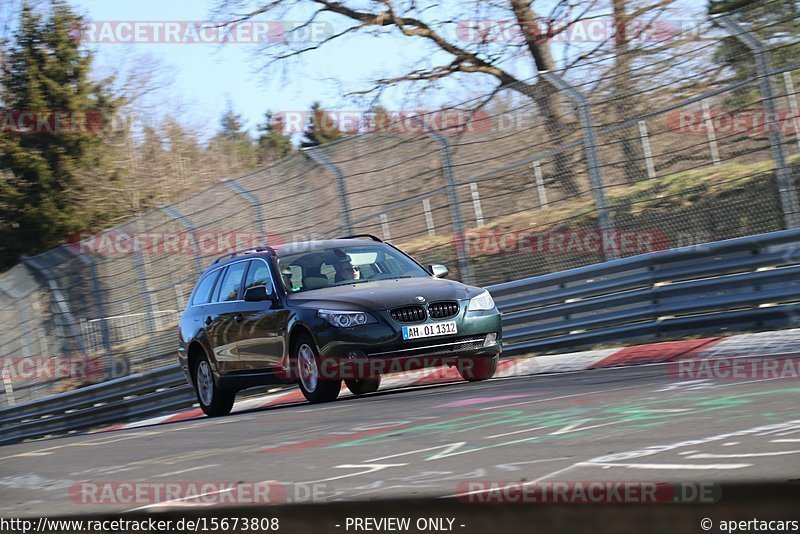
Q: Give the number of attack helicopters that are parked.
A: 0